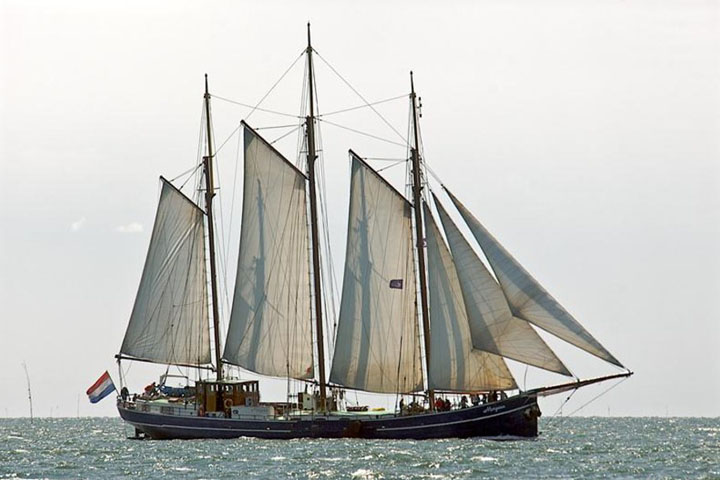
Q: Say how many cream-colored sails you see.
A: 6